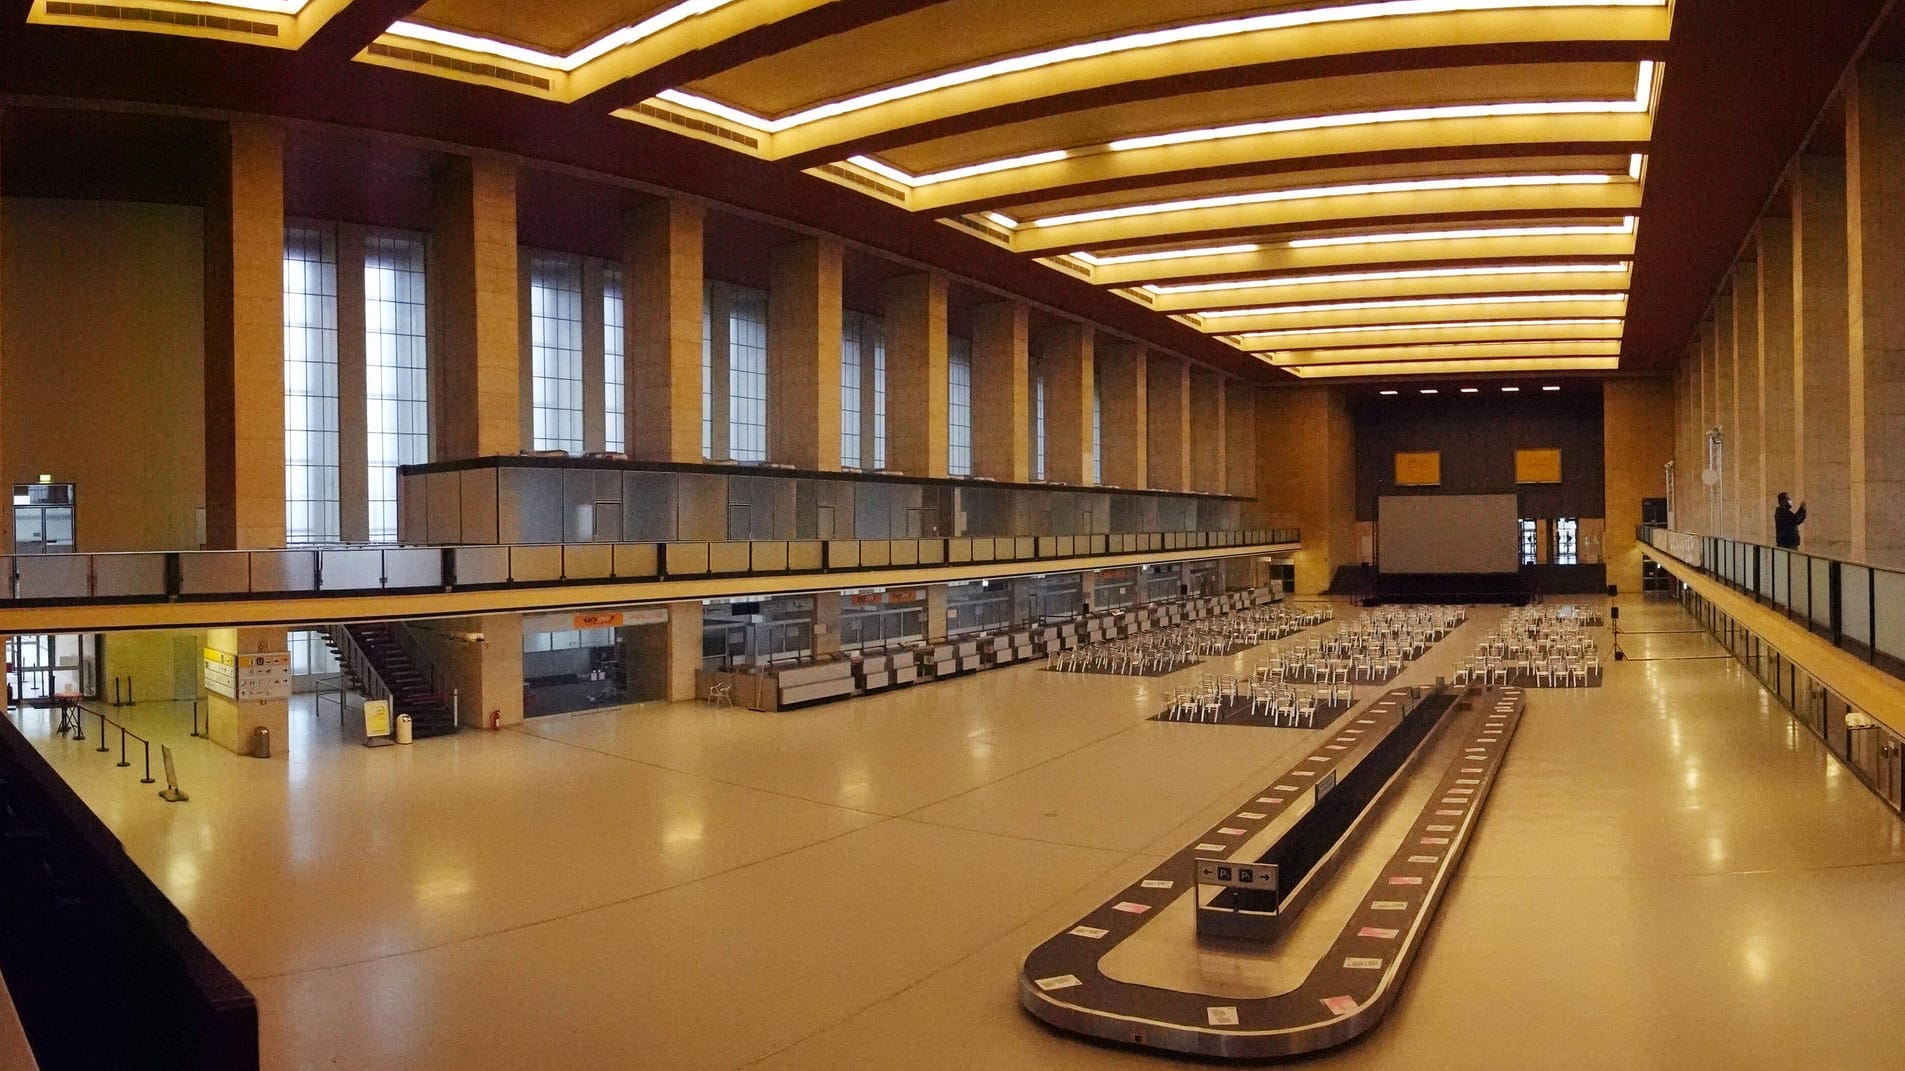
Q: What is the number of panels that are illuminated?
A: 11